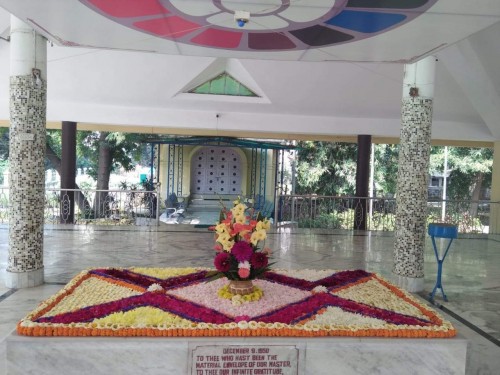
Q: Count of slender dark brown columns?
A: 2